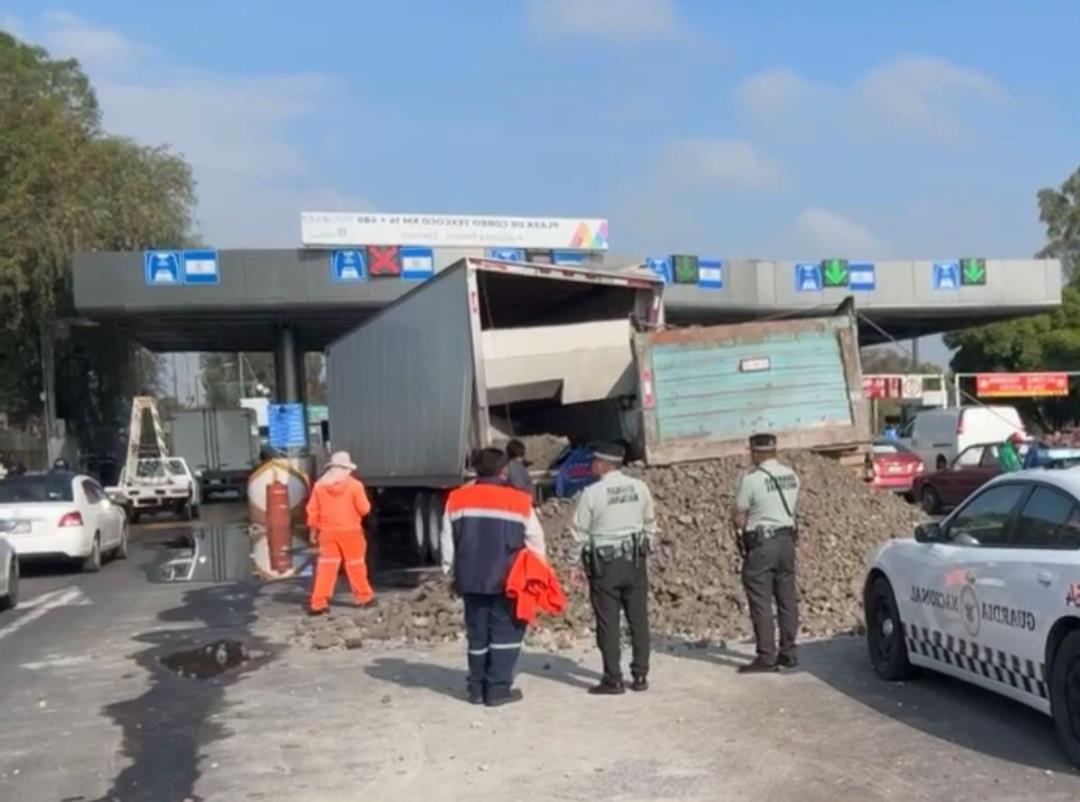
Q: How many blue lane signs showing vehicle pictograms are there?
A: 6